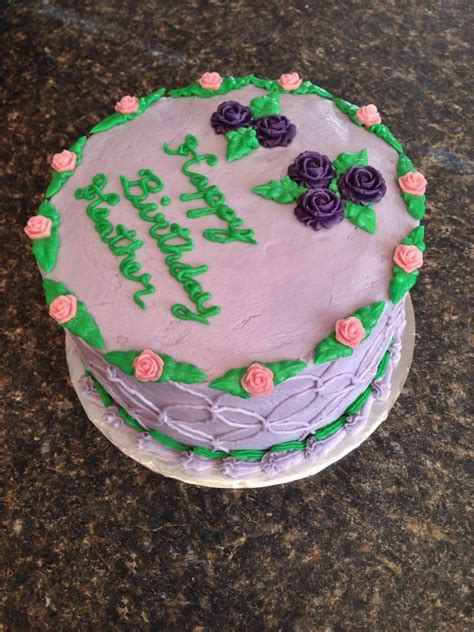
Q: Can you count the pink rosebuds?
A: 12